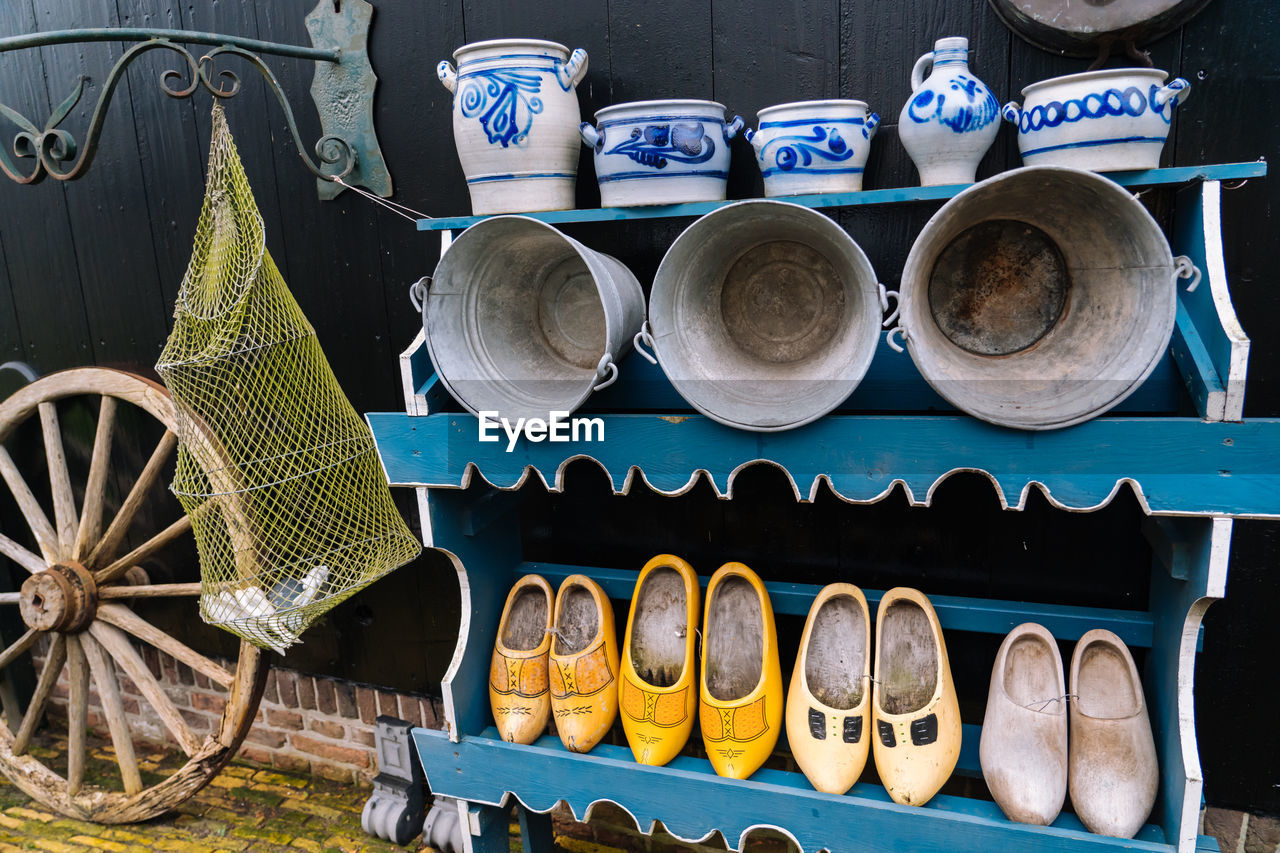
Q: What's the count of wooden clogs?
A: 8